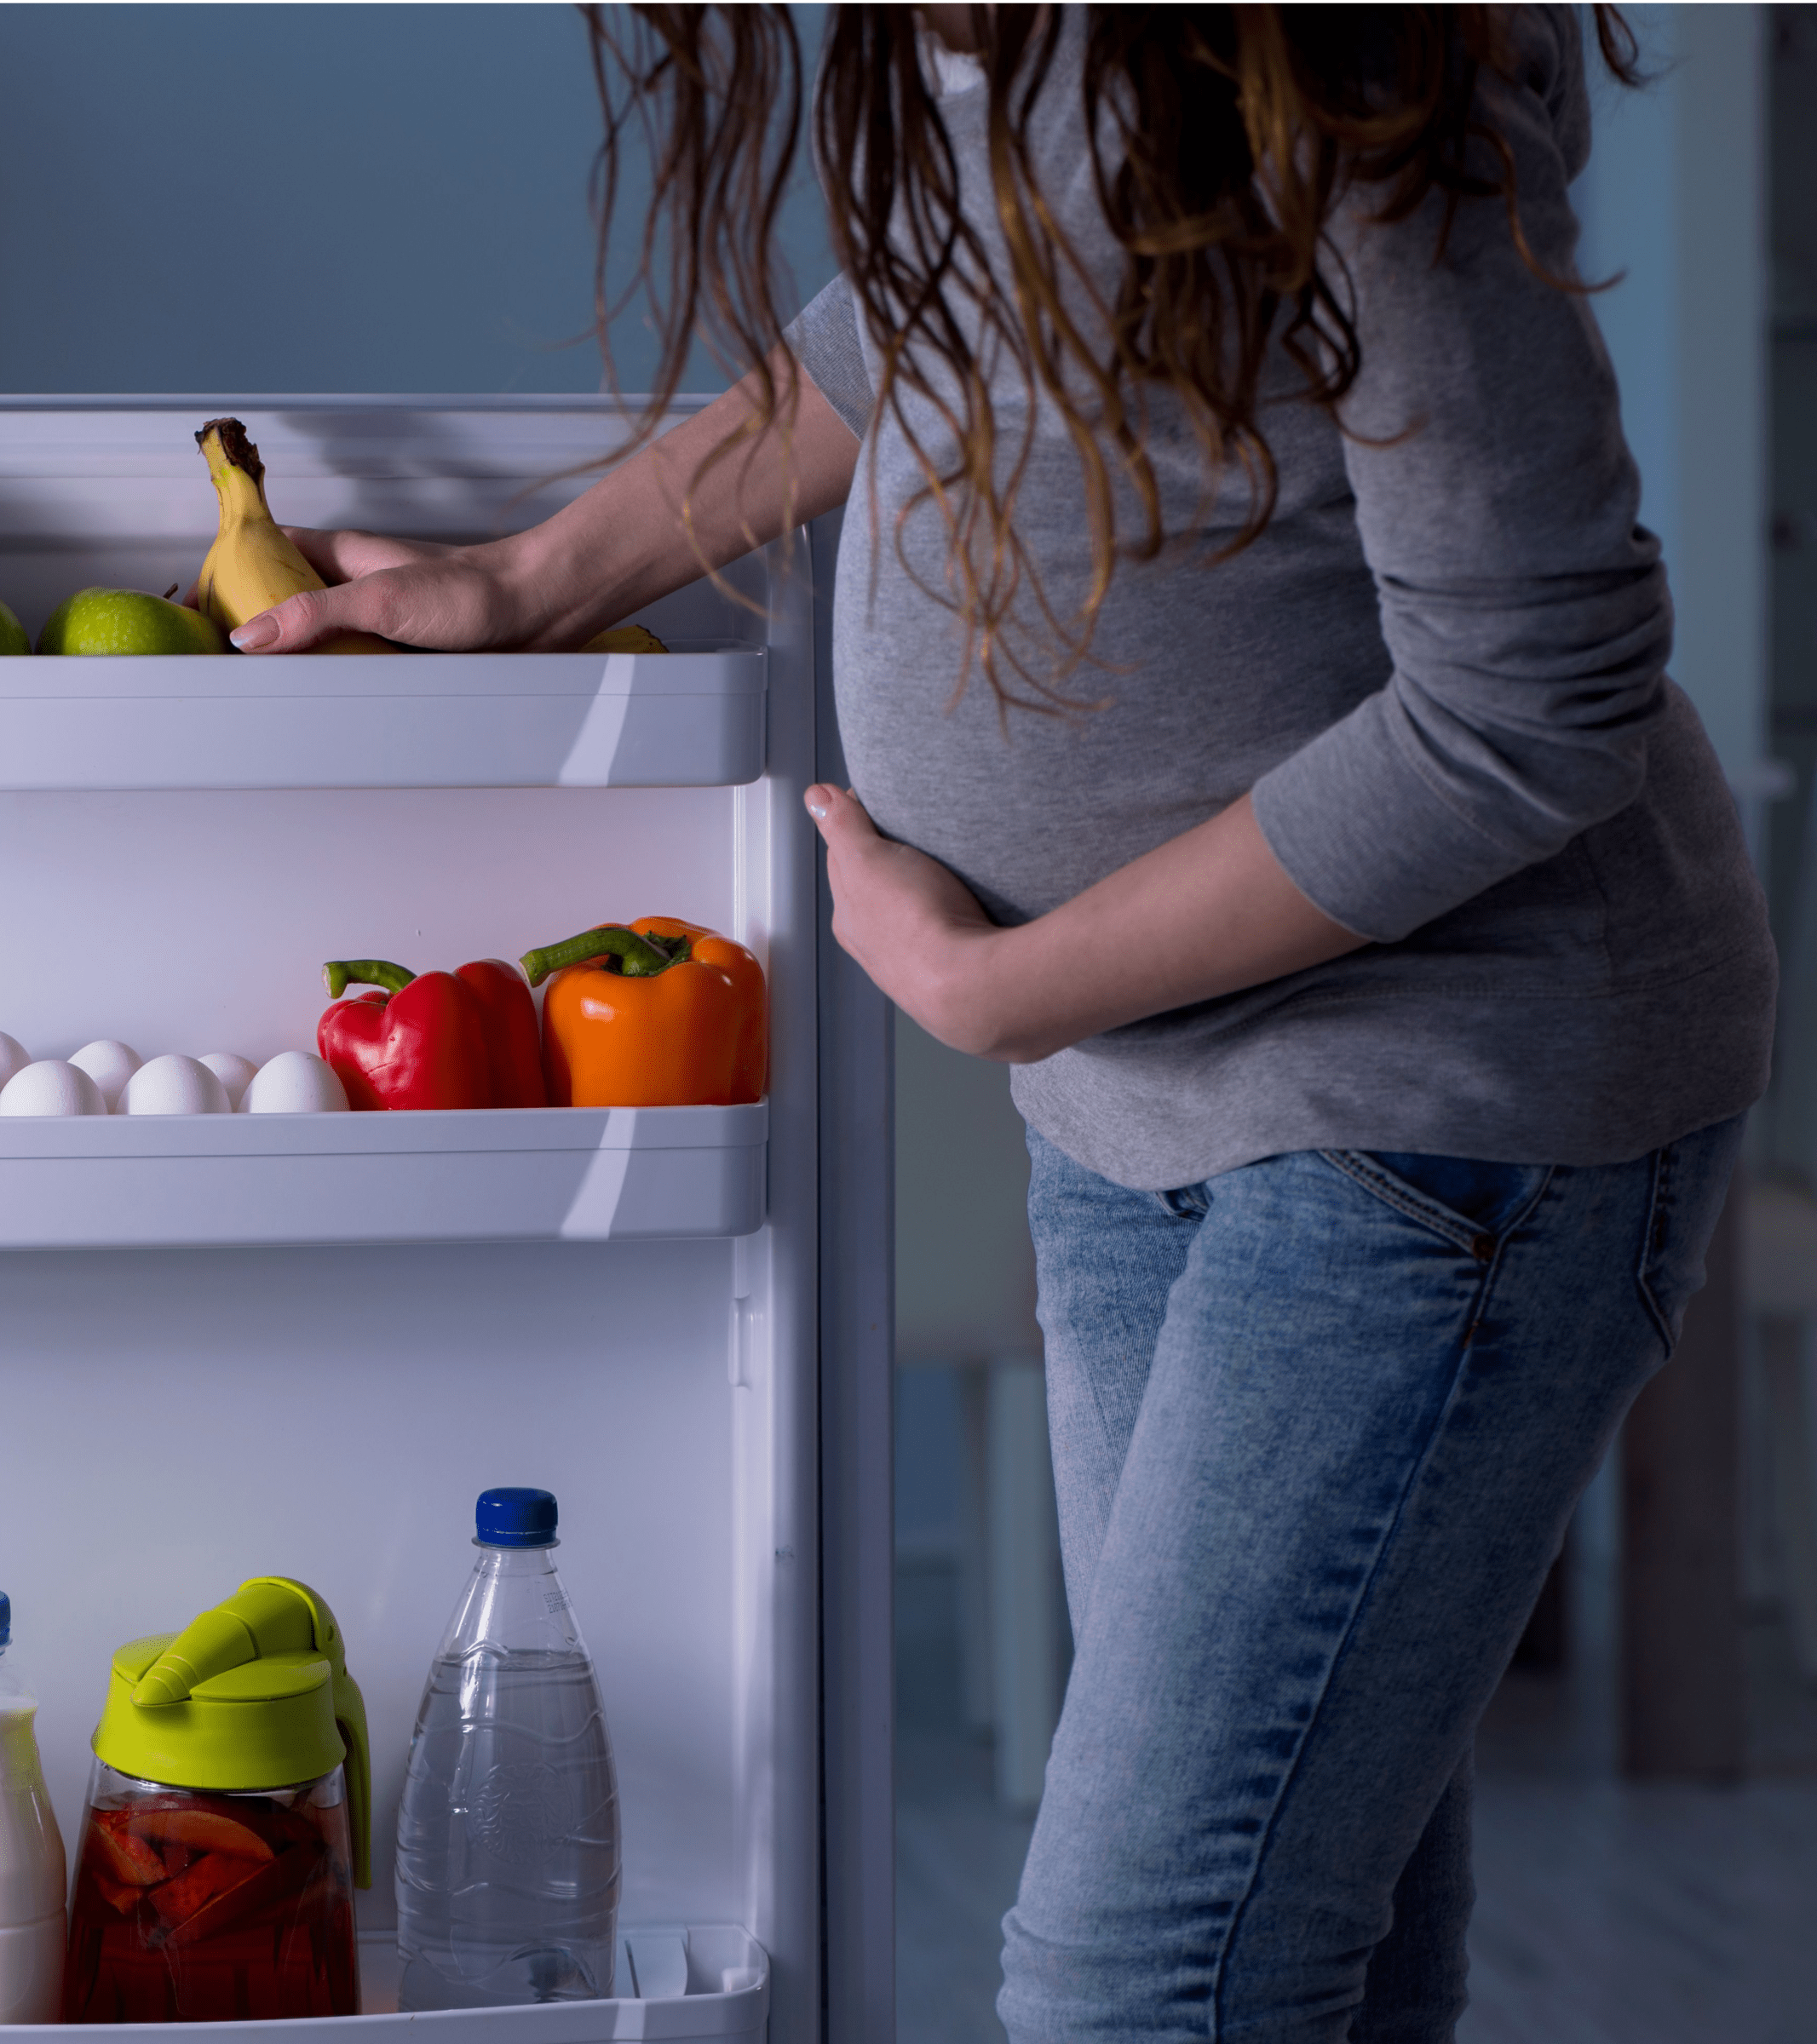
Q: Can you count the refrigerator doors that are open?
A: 1